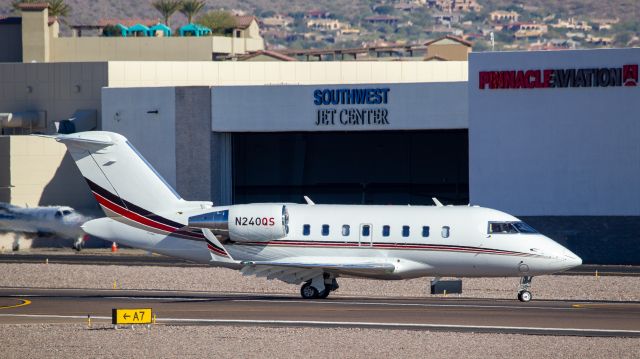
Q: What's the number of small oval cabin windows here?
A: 8